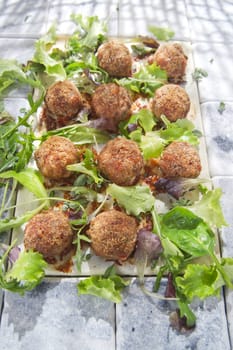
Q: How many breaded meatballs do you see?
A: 10